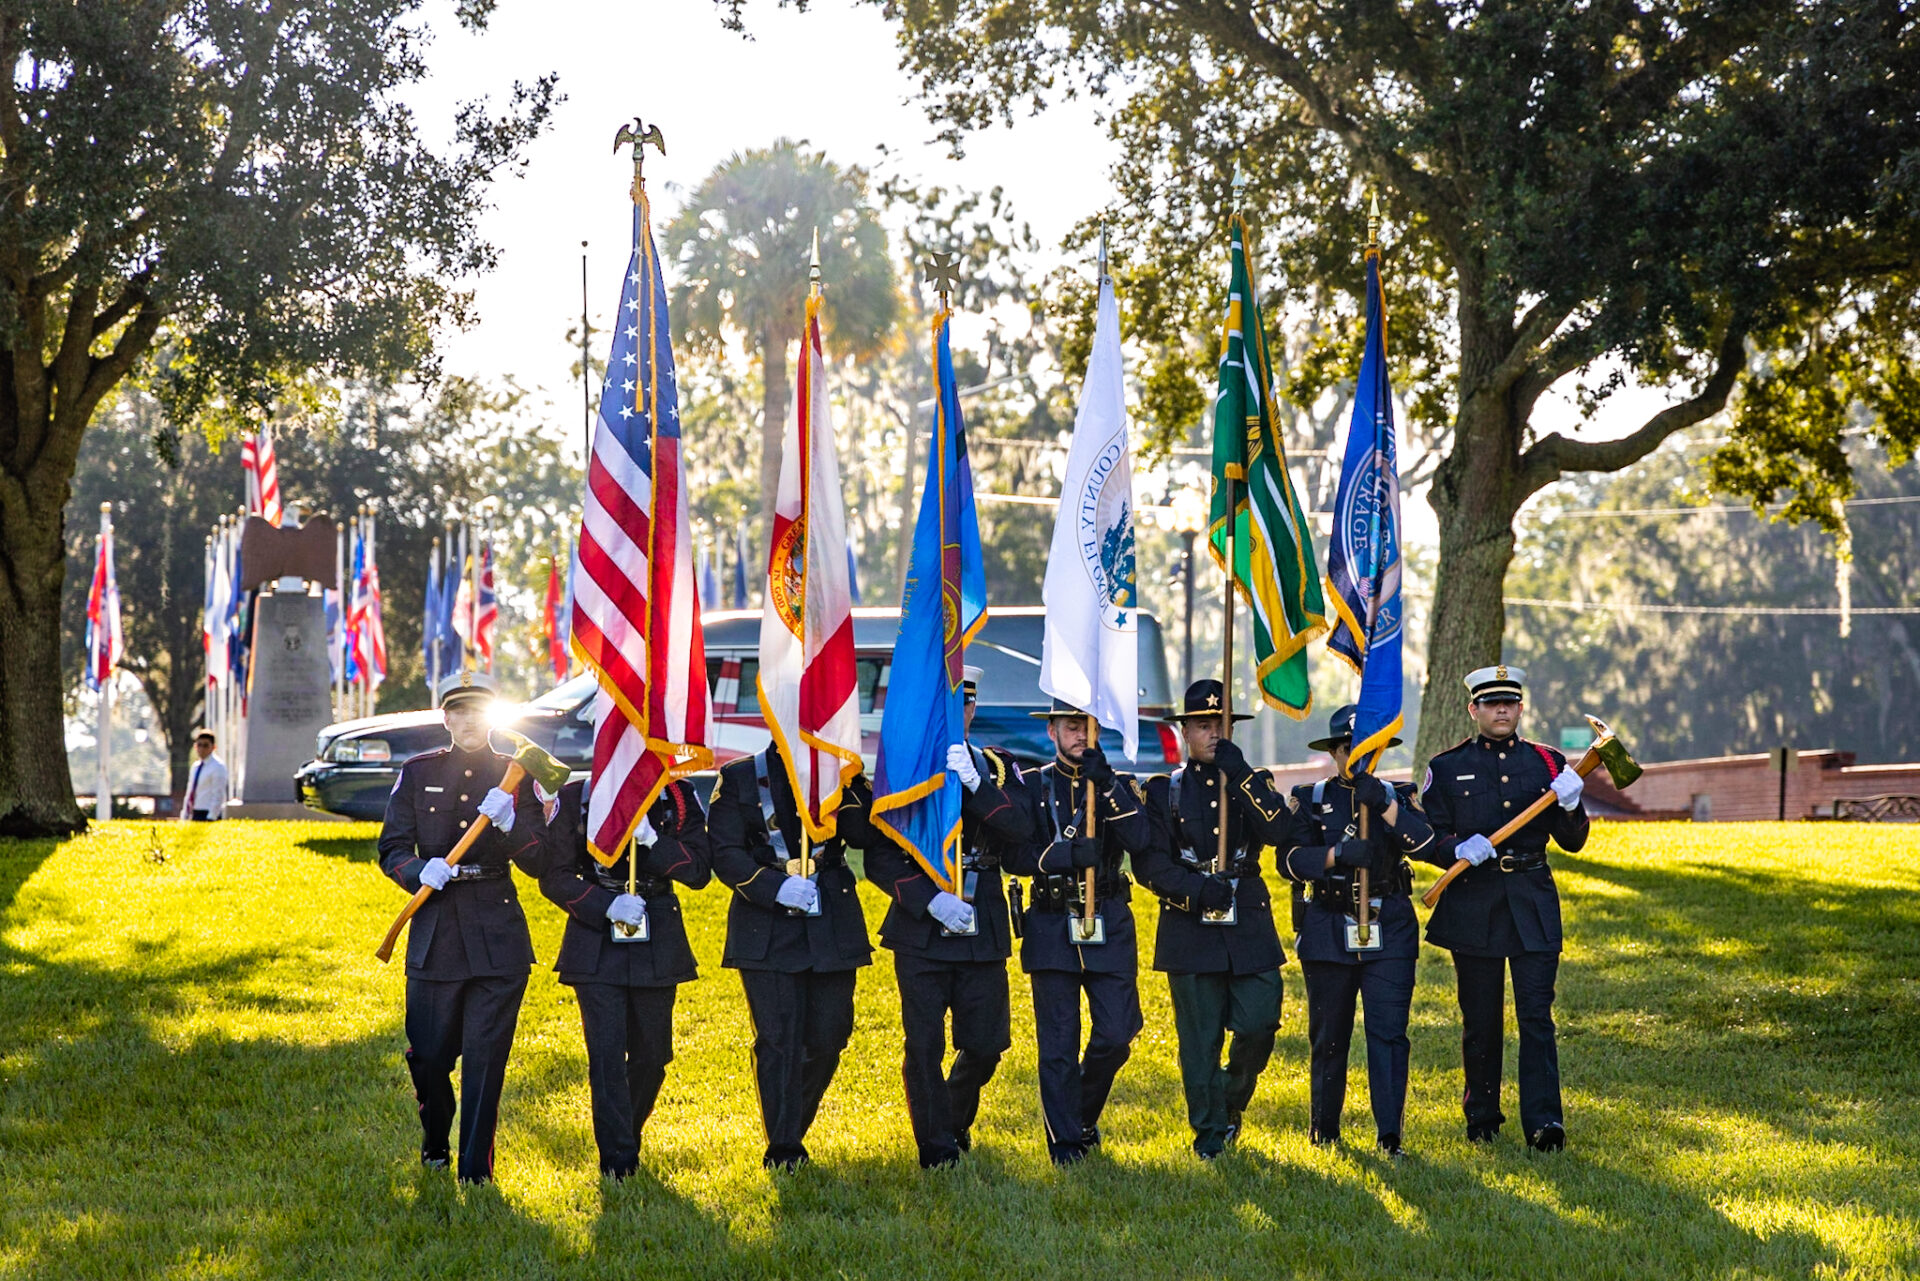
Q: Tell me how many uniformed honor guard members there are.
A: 8